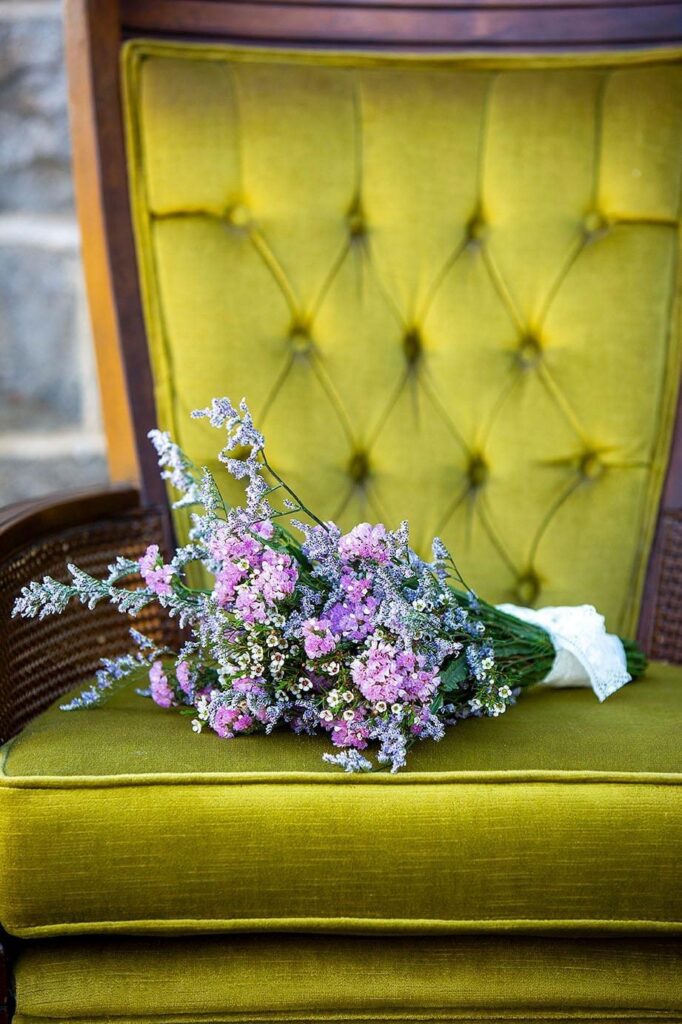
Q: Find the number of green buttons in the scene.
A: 11